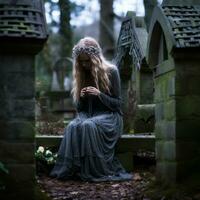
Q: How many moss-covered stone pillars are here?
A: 2